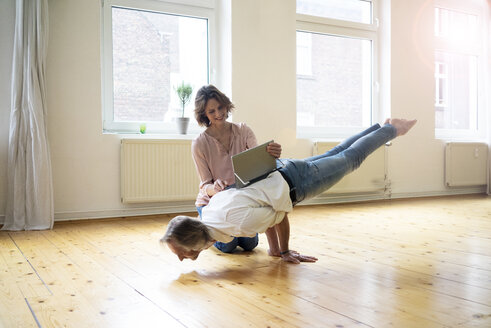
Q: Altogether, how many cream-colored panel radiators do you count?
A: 3